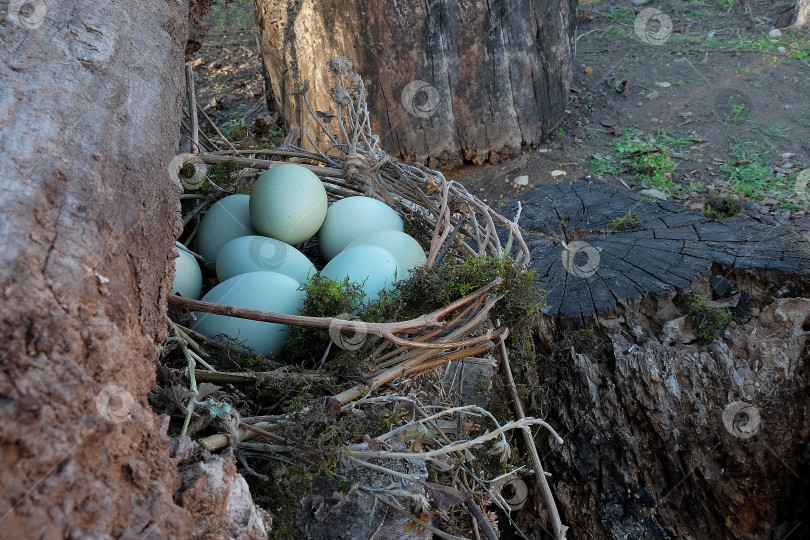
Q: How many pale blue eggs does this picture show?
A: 8